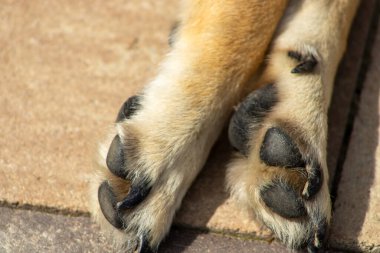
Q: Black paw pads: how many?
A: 6